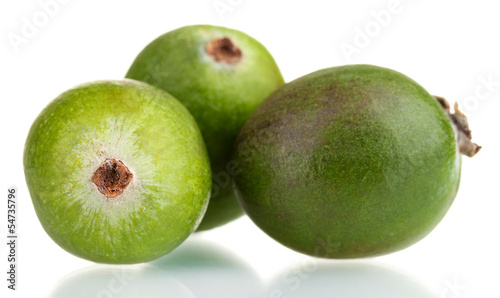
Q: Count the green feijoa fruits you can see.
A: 3